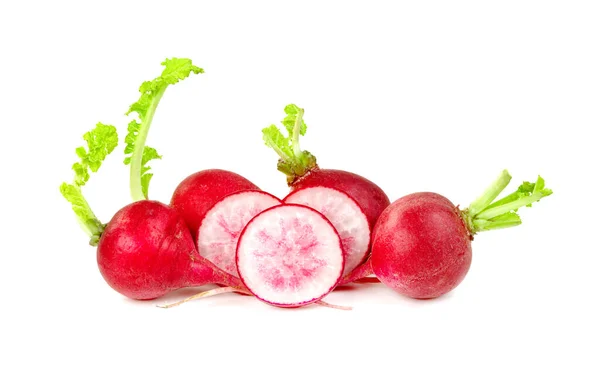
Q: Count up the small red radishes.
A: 4